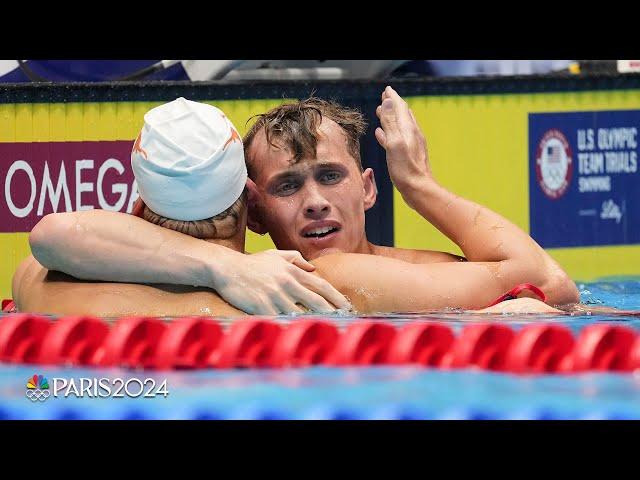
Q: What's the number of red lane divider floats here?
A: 11